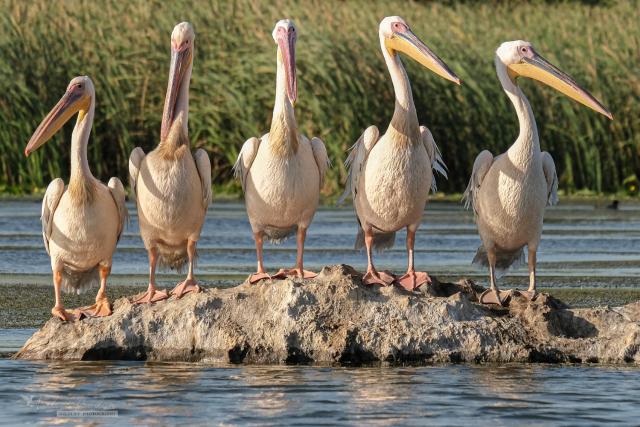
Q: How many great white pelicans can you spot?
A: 5